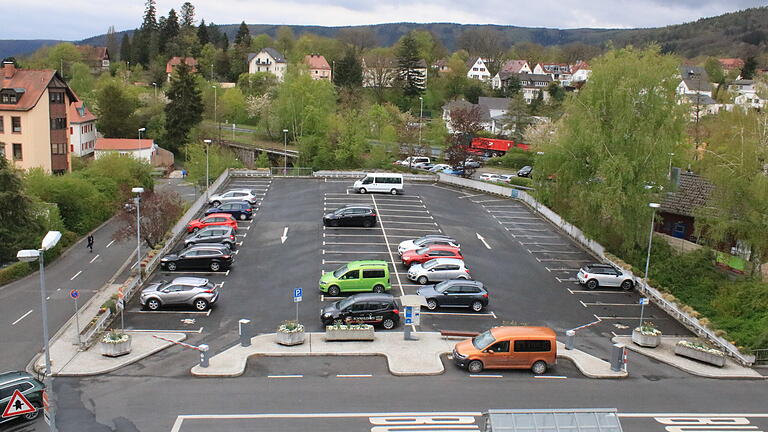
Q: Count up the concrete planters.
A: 5